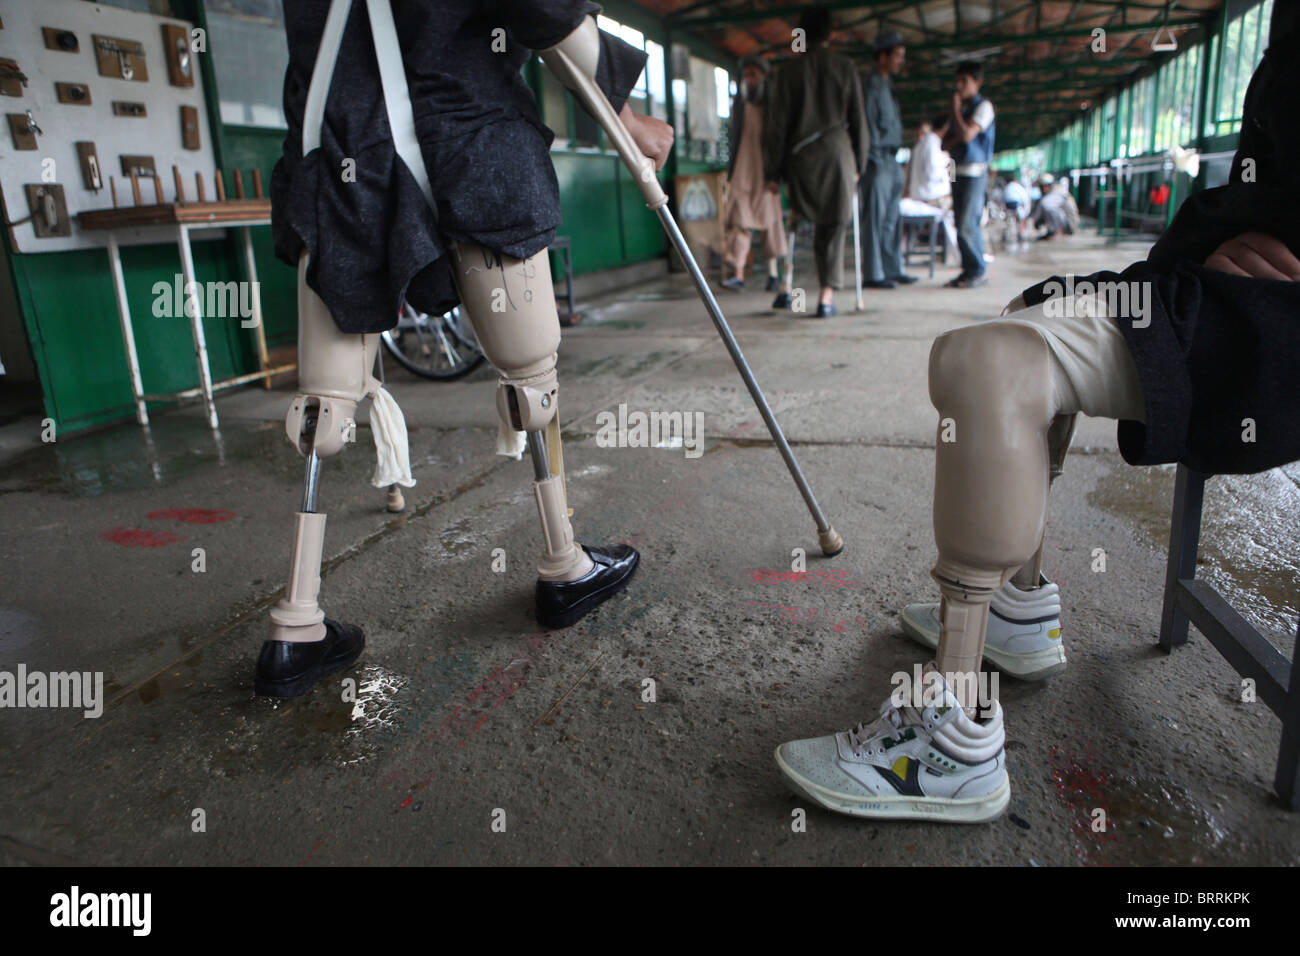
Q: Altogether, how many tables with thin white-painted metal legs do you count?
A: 1